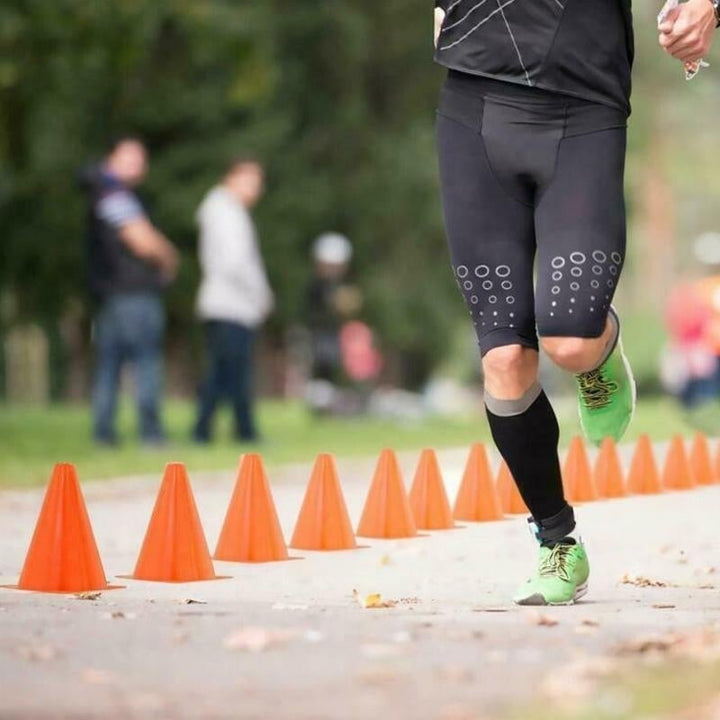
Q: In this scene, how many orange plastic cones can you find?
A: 14